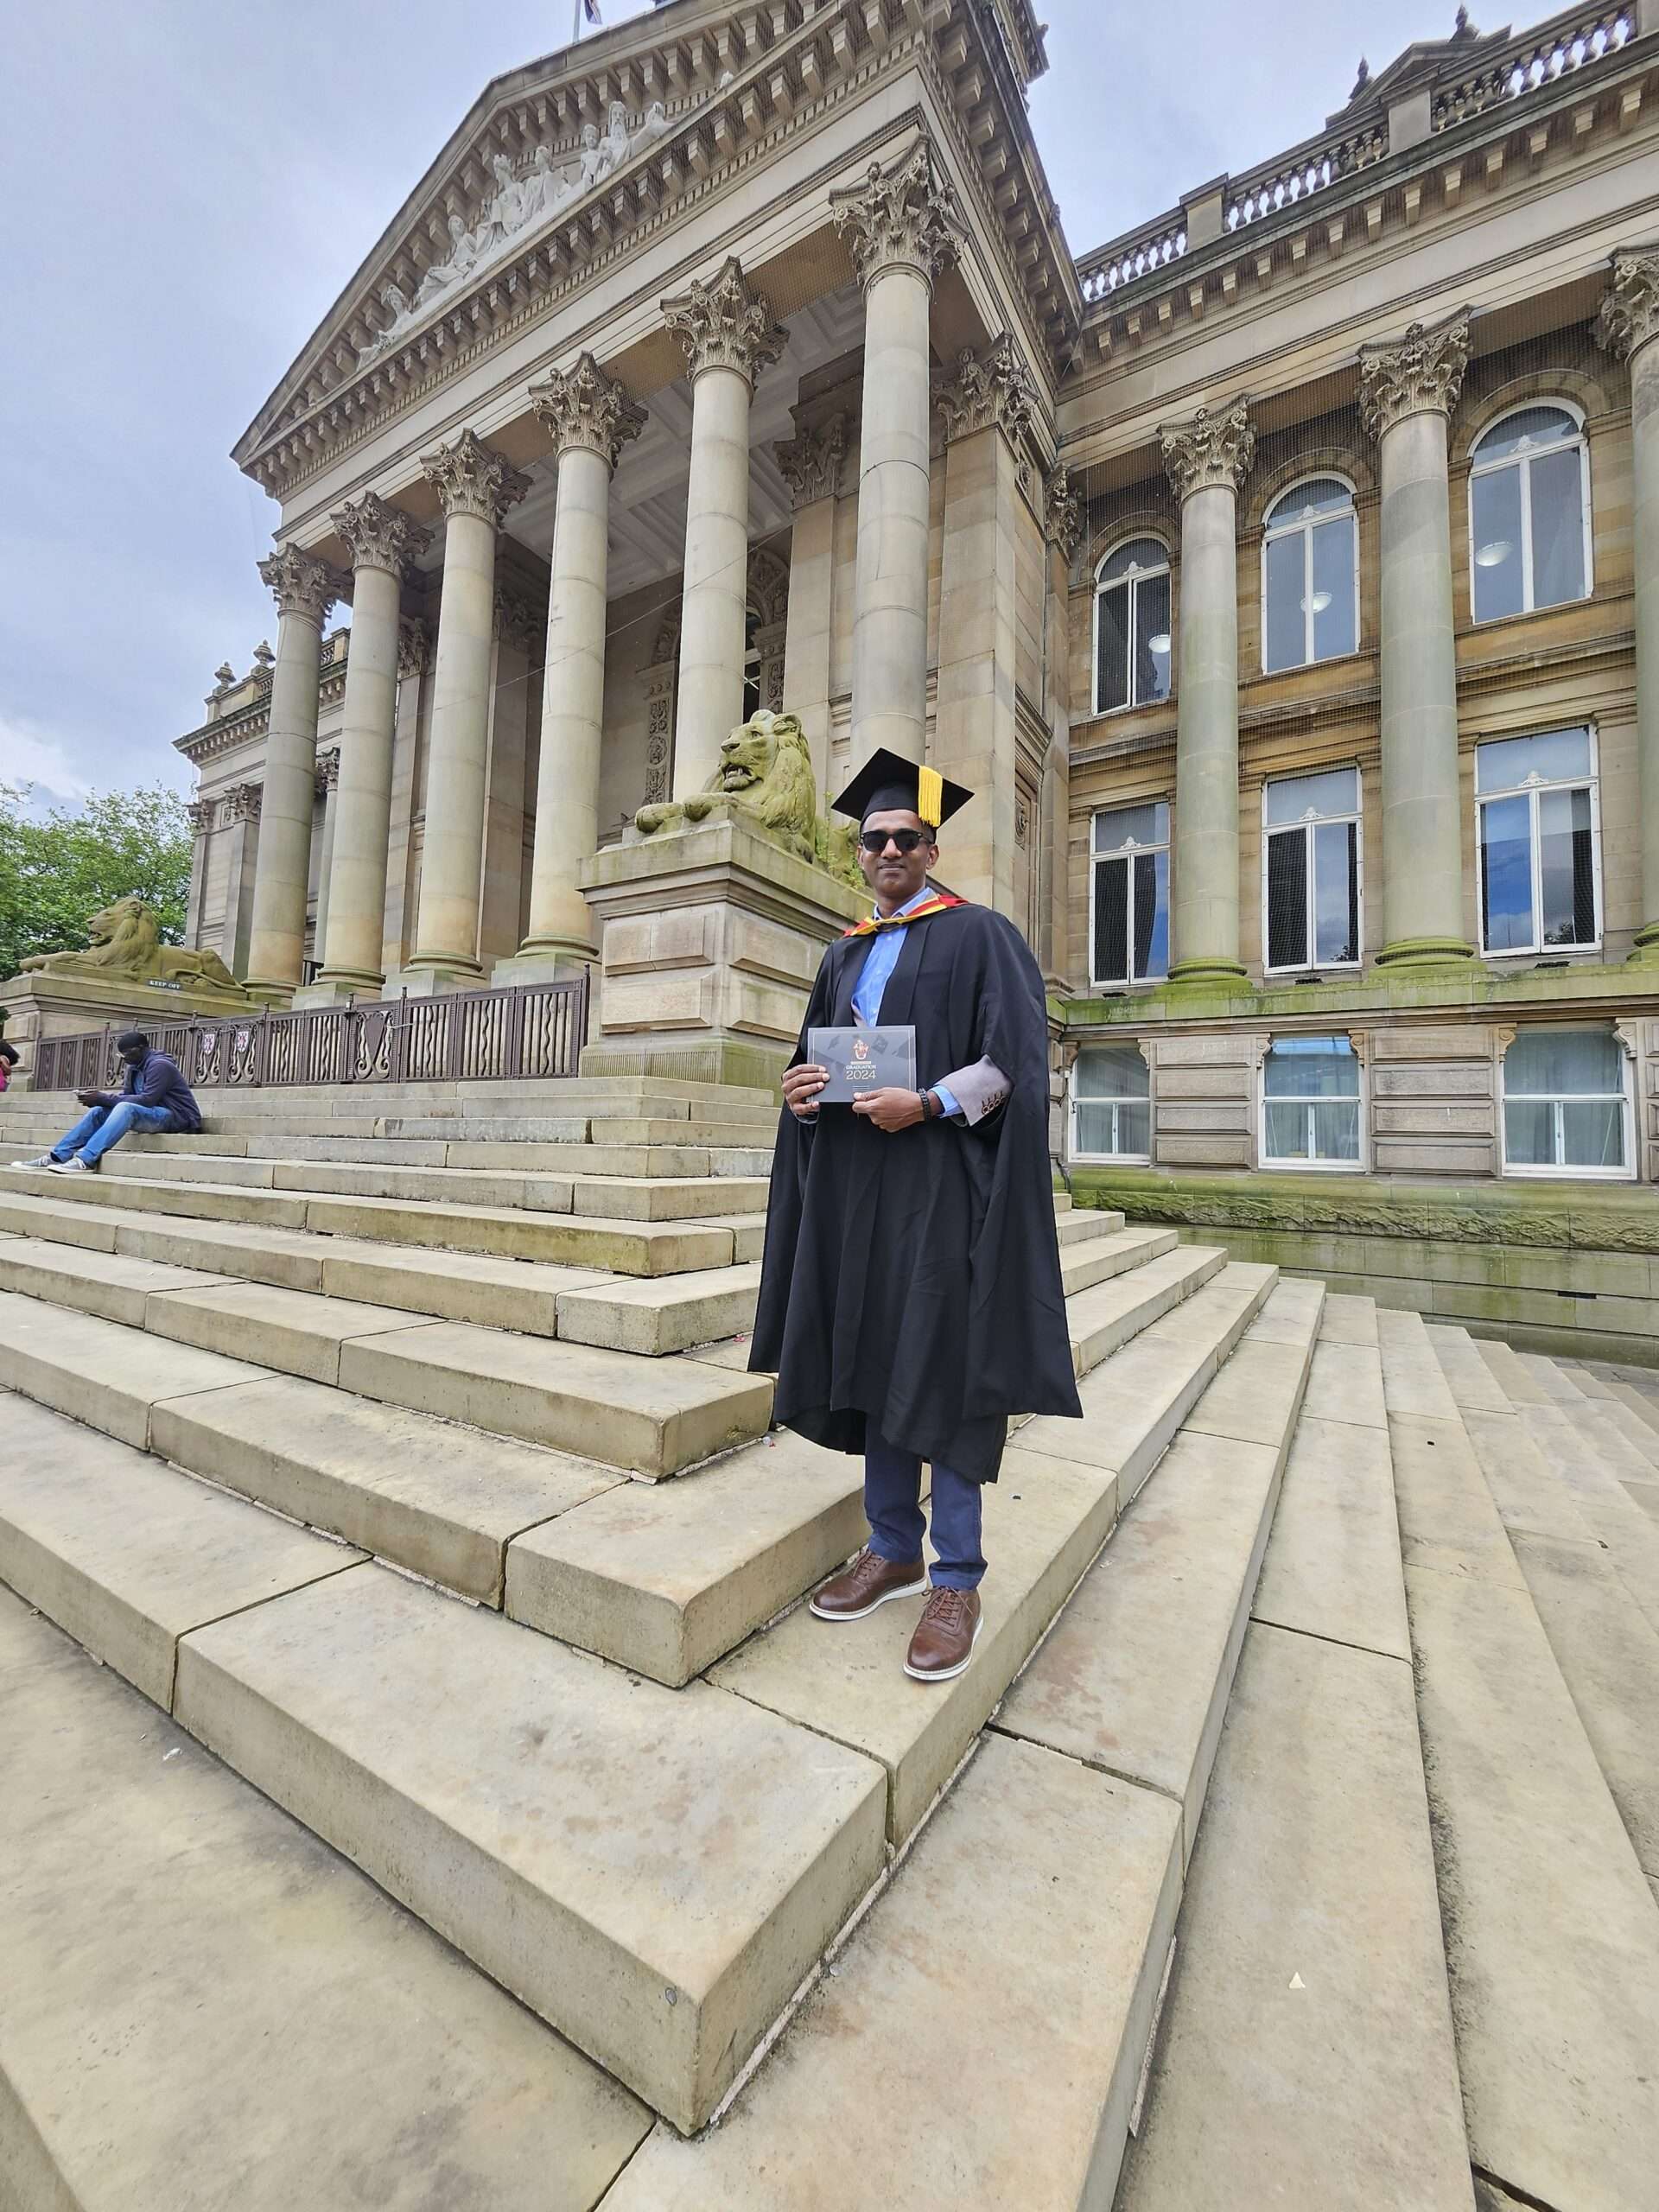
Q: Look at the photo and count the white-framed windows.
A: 9